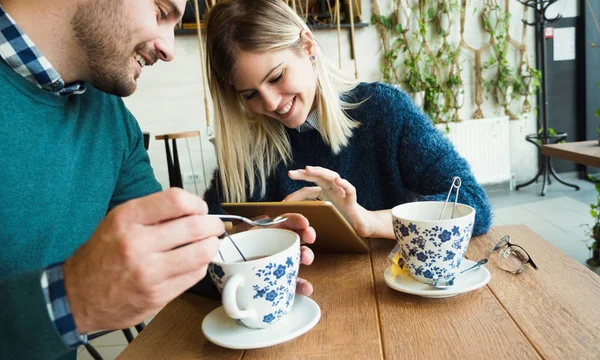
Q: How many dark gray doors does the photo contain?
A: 1